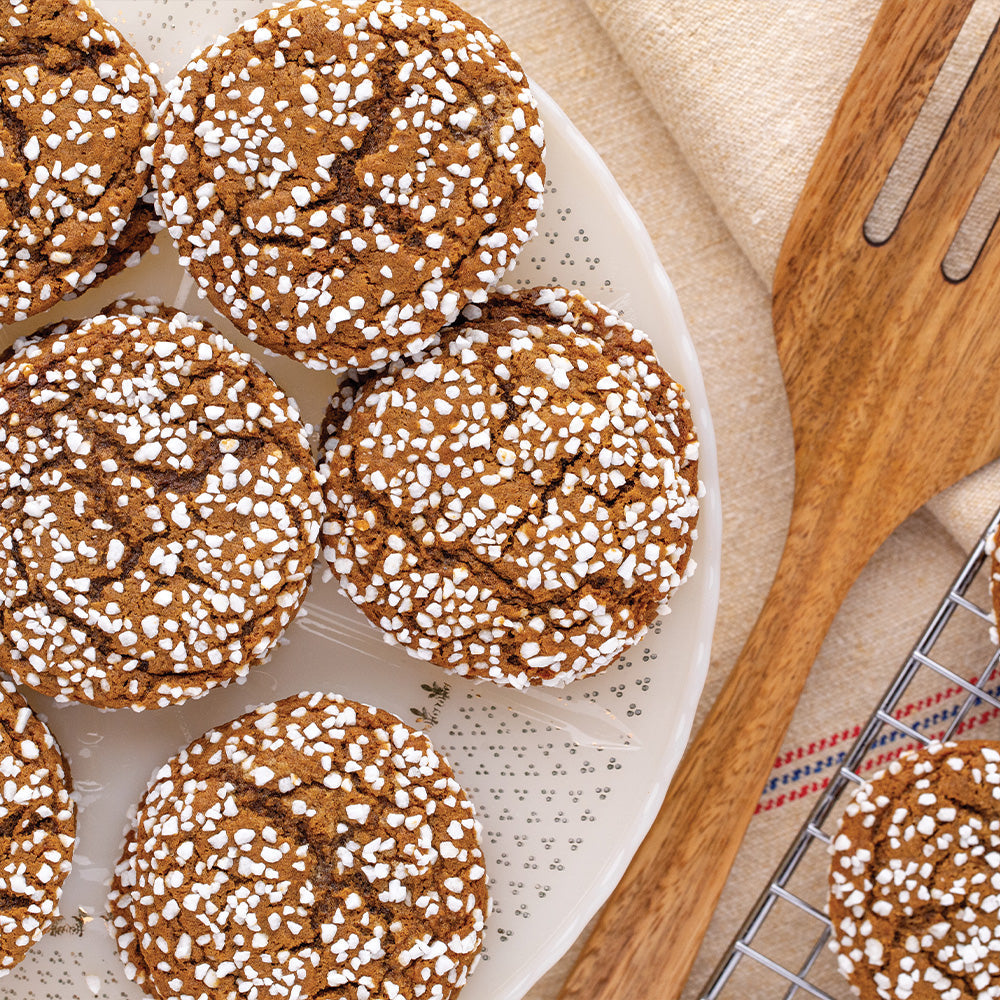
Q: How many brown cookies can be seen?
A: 8